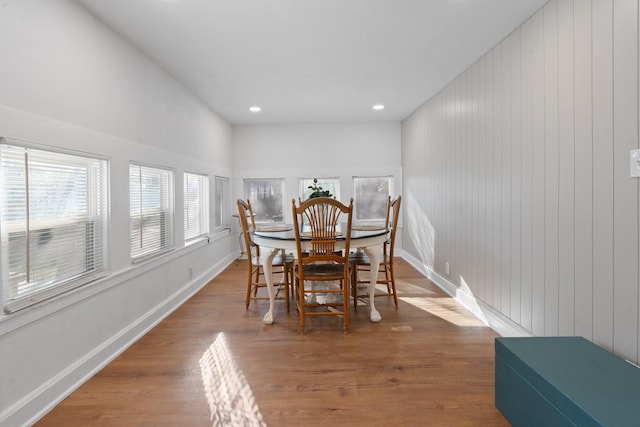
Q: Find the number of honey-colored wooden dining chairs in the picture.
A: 4